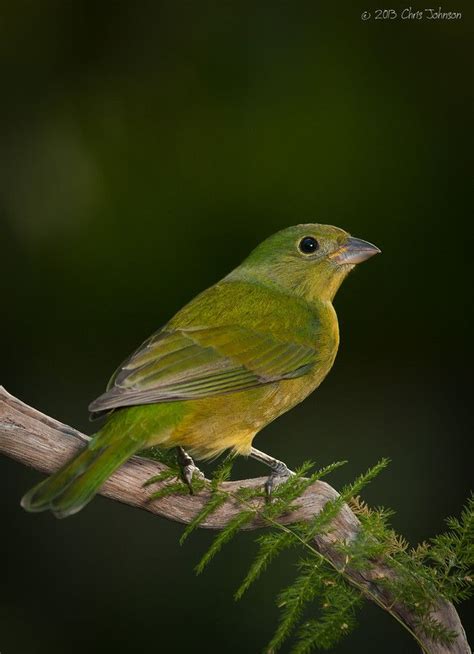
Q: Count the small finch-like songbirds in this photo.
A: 1